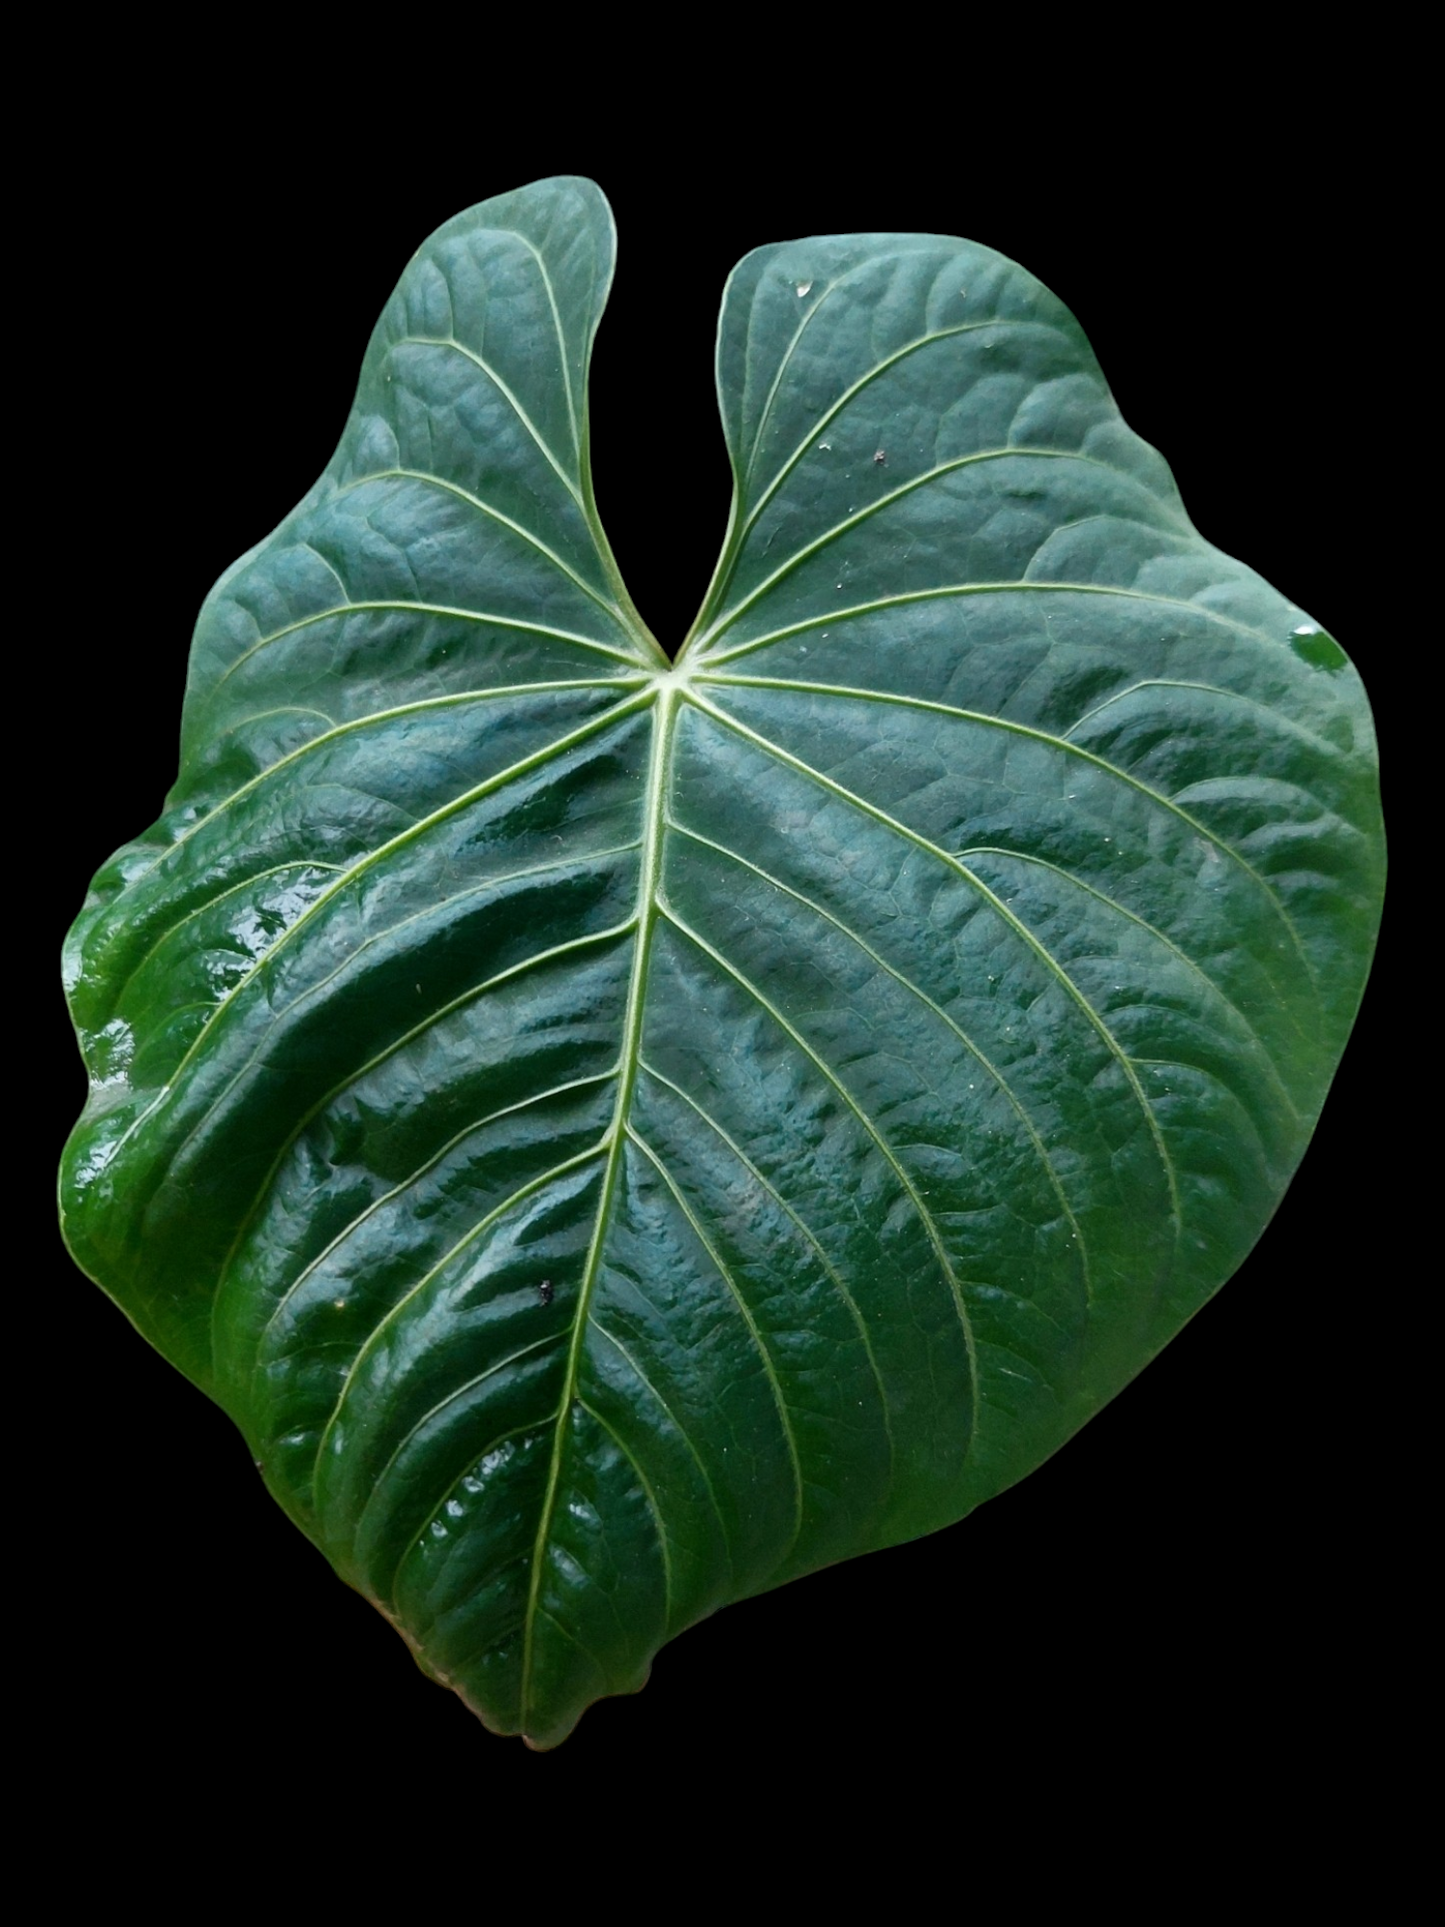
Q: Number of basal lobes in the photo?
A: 2